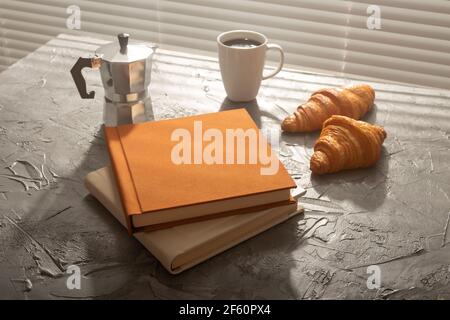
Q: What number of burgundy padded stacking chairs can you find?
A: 0